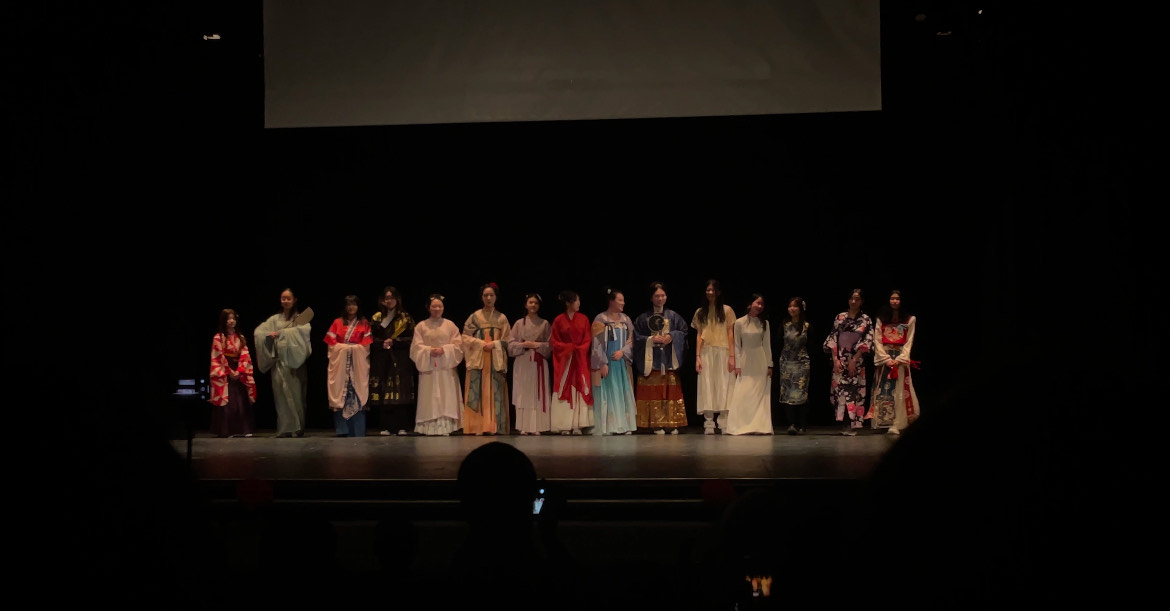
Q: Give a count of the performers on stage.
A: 15